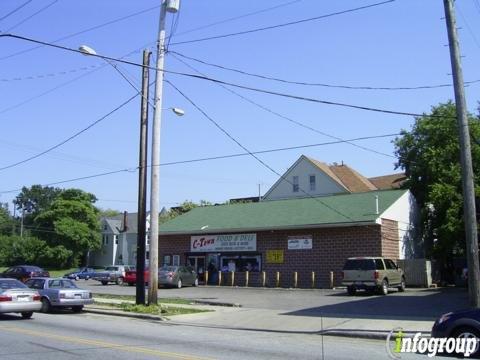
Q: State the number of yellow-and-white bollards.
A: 9